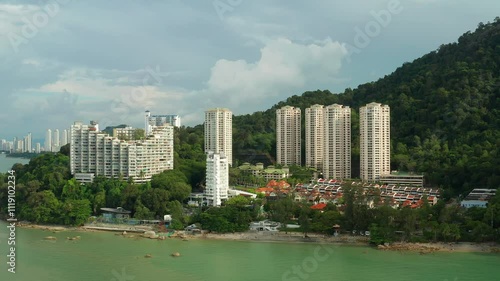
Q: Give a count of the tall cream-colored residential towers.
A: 5